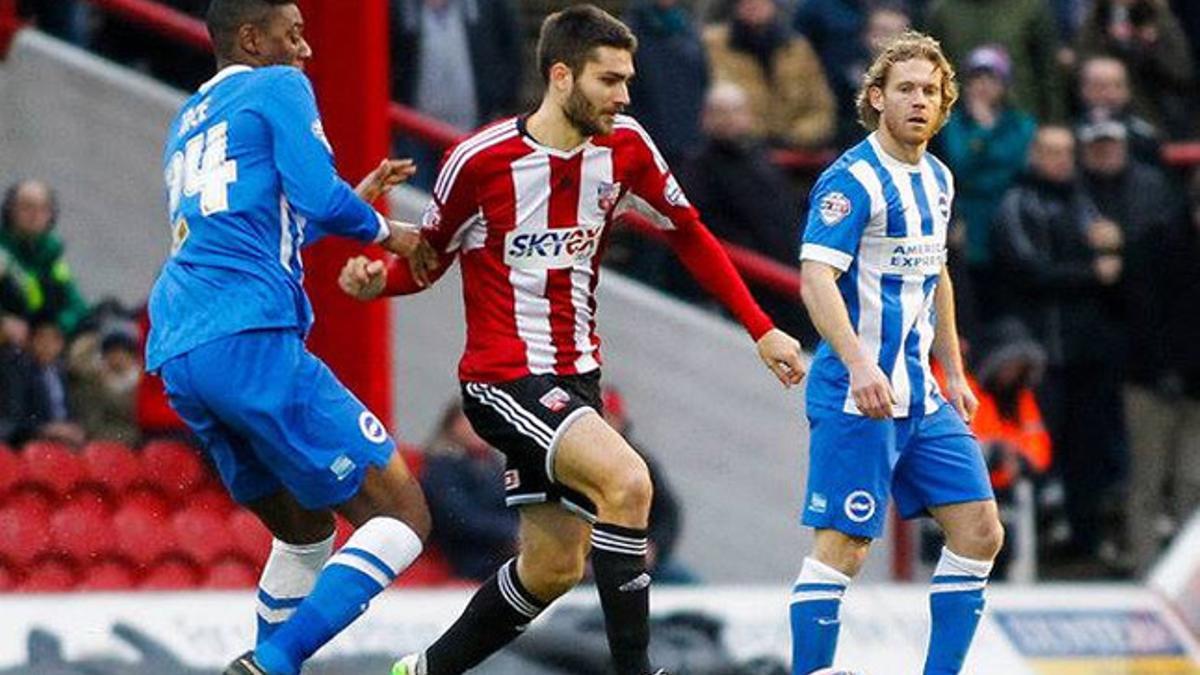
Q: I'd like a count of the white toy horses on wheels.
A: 0